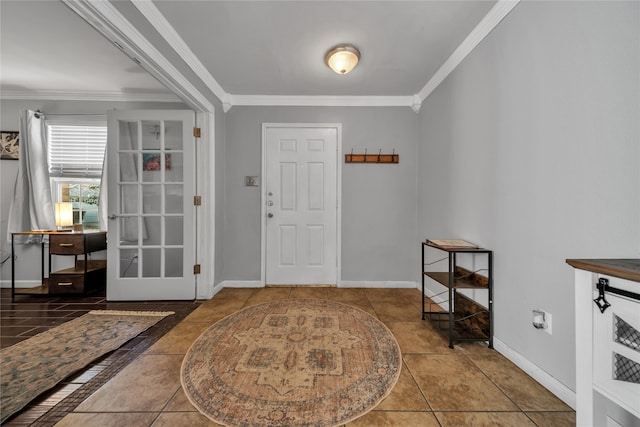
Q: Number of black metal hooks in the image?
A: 4